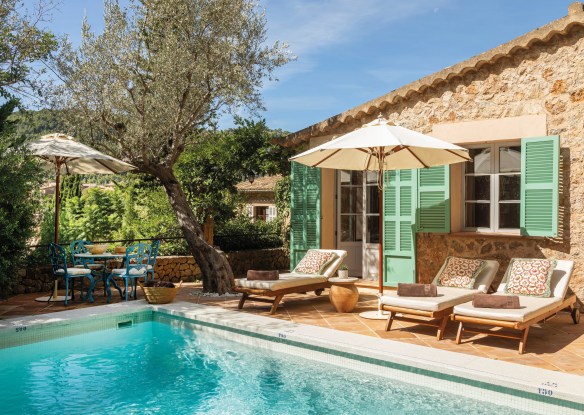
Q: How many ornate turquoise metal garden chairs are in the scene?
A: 4